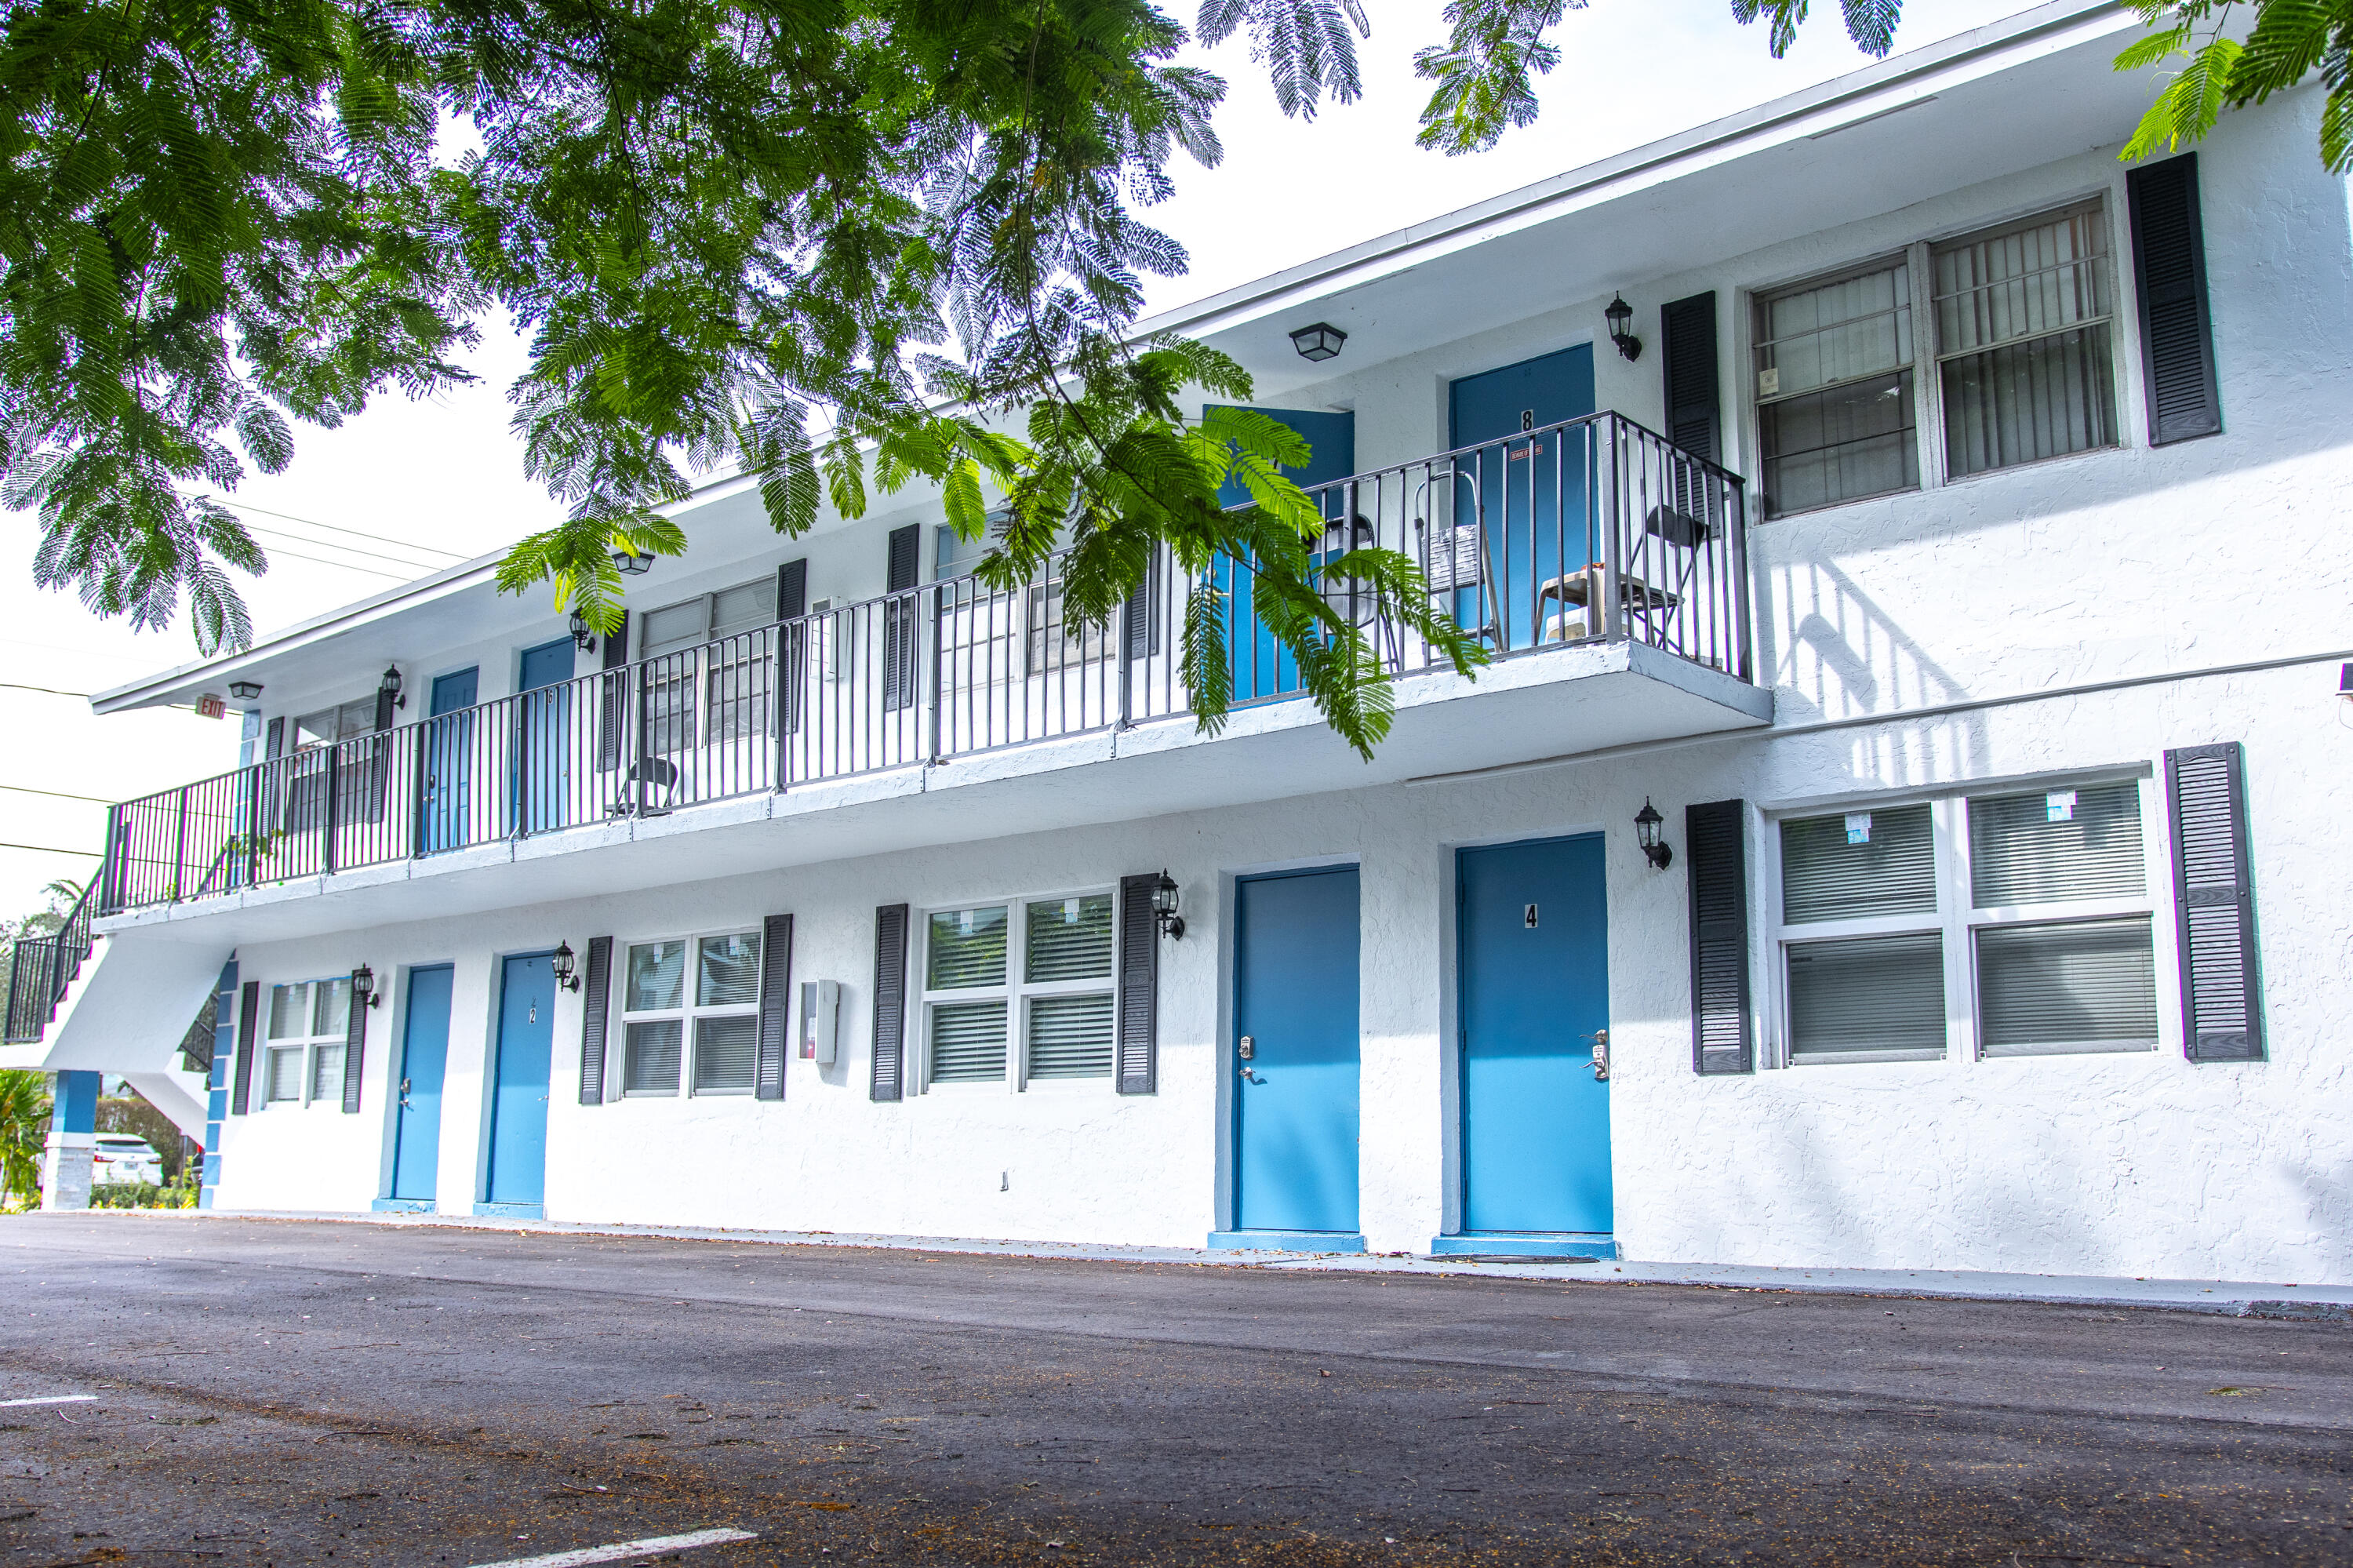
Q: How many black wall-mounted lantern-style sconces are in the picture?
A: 7